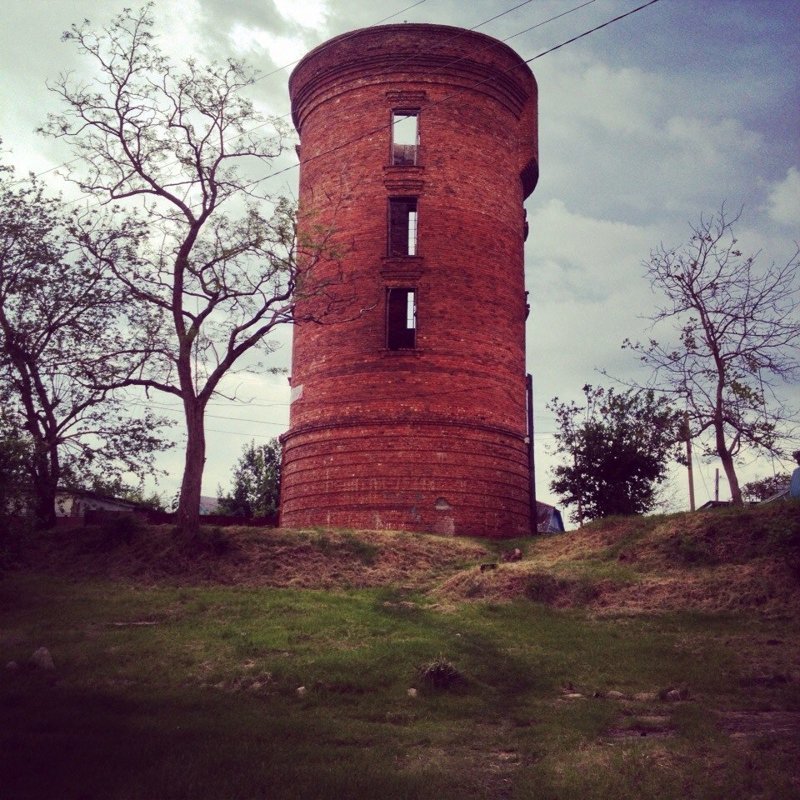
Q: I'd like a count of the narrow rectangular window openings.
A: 3